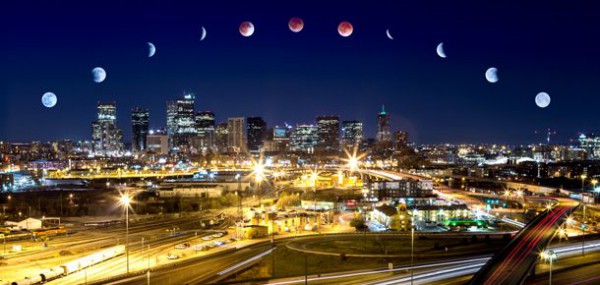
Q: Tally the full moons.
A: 5